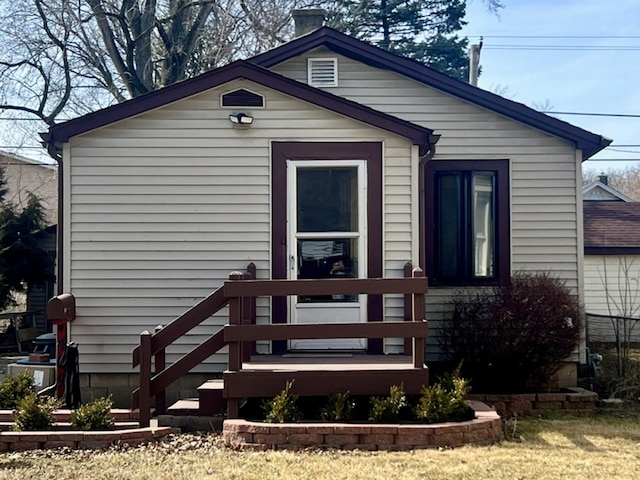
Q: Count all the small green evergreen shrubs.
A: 7